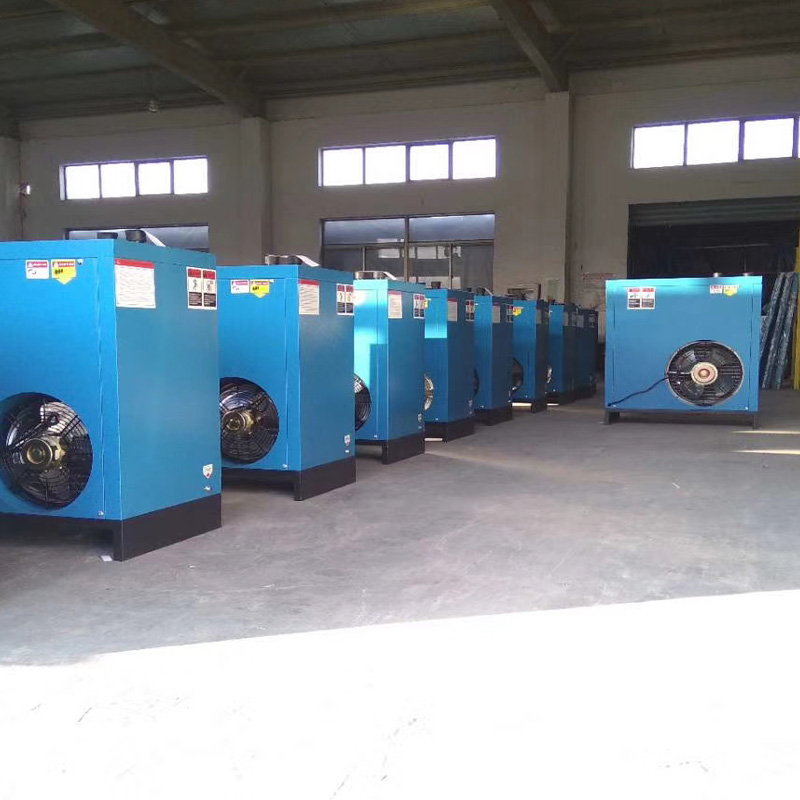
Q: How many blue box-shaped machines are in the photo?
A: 9